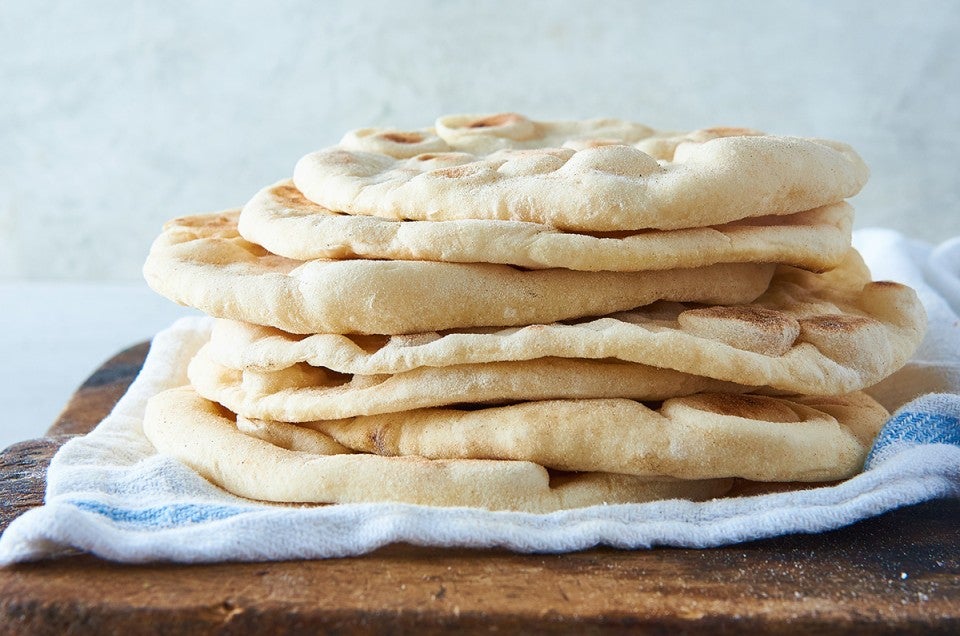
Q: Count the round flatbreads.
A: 7